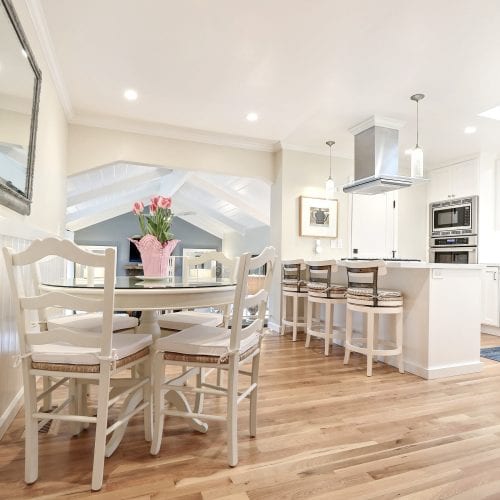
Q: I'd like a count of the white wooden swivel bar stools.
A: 3